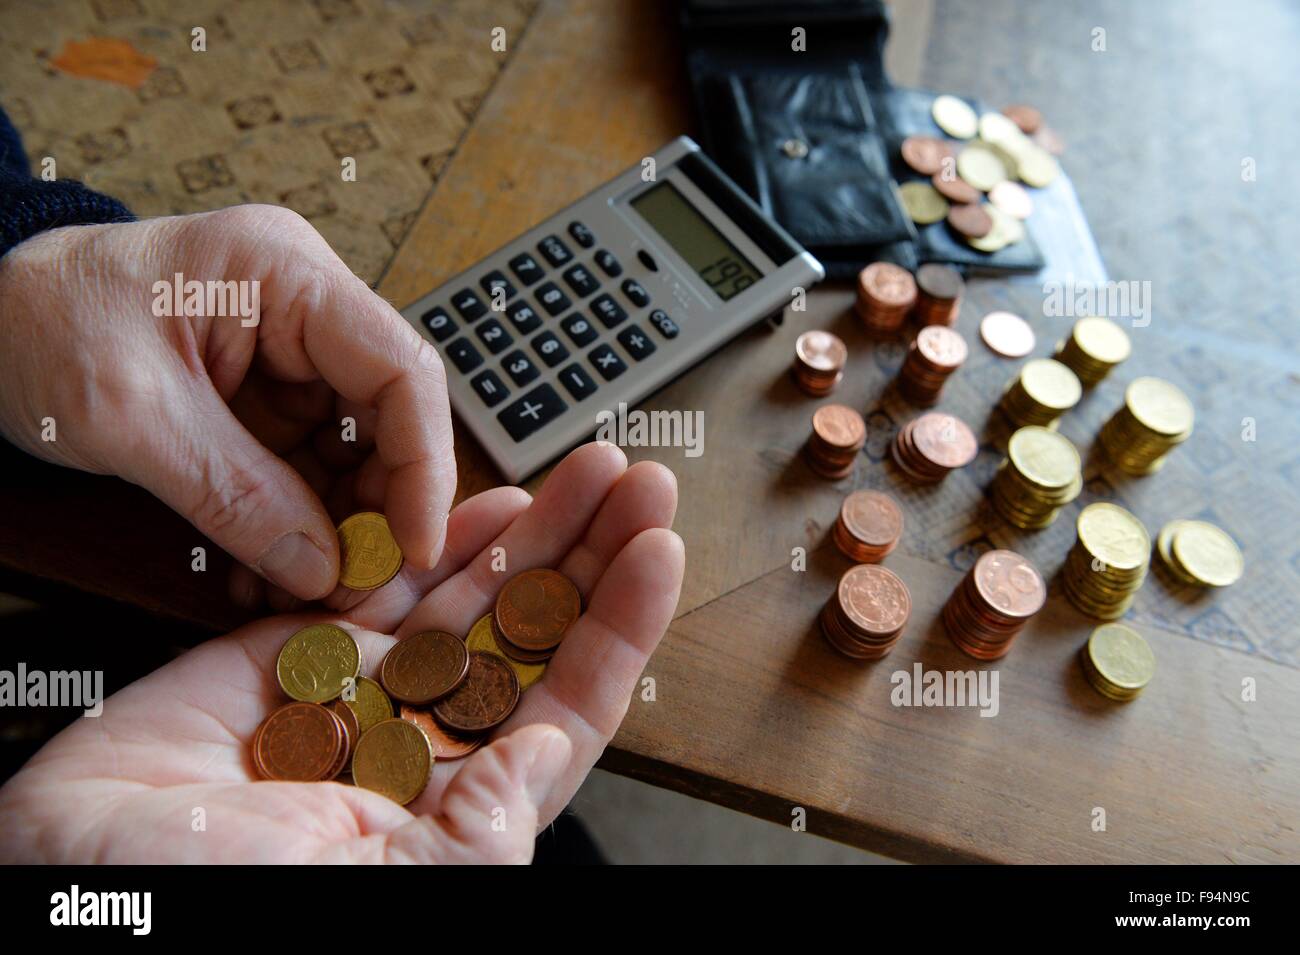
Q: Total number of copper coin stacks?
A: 9